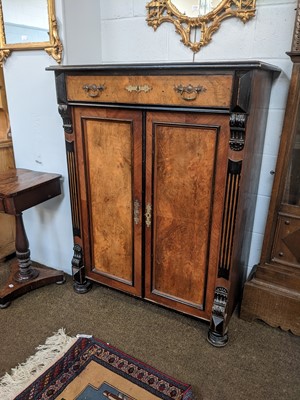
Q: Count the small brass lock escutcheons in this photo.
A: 3